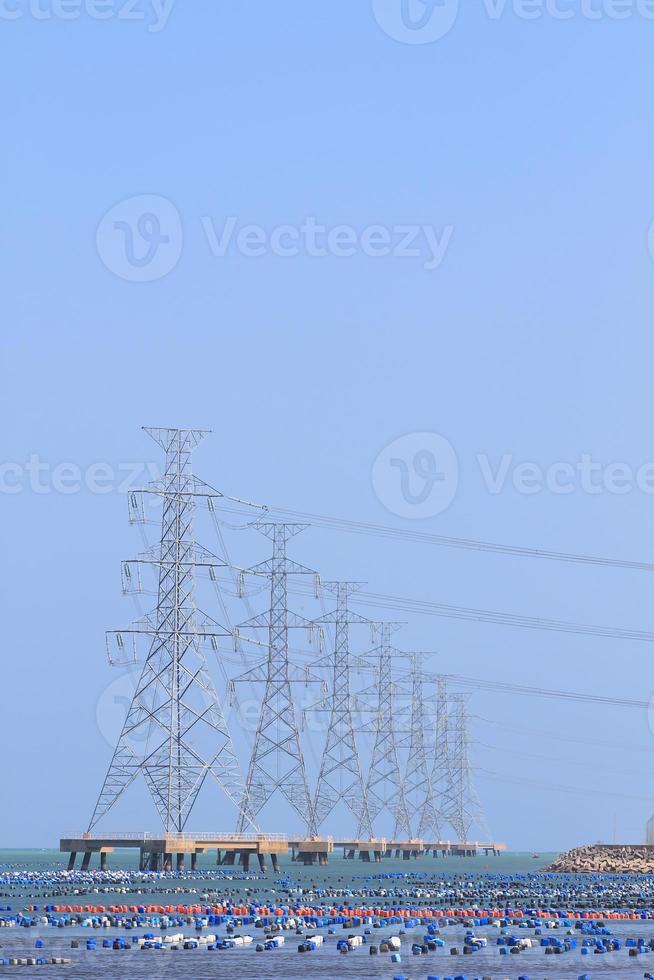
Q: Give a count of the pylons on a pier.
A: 7